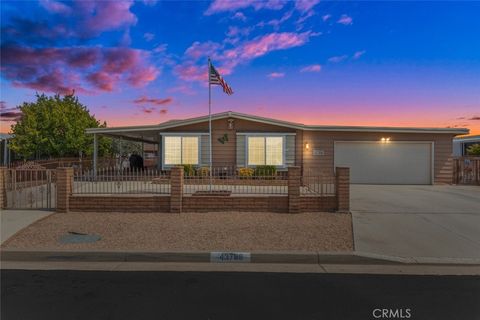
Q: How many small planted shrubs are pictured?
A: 4